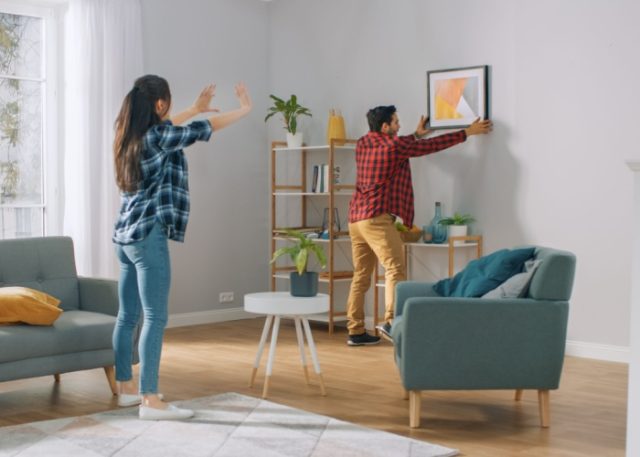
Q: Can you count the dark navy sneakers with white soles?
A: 2